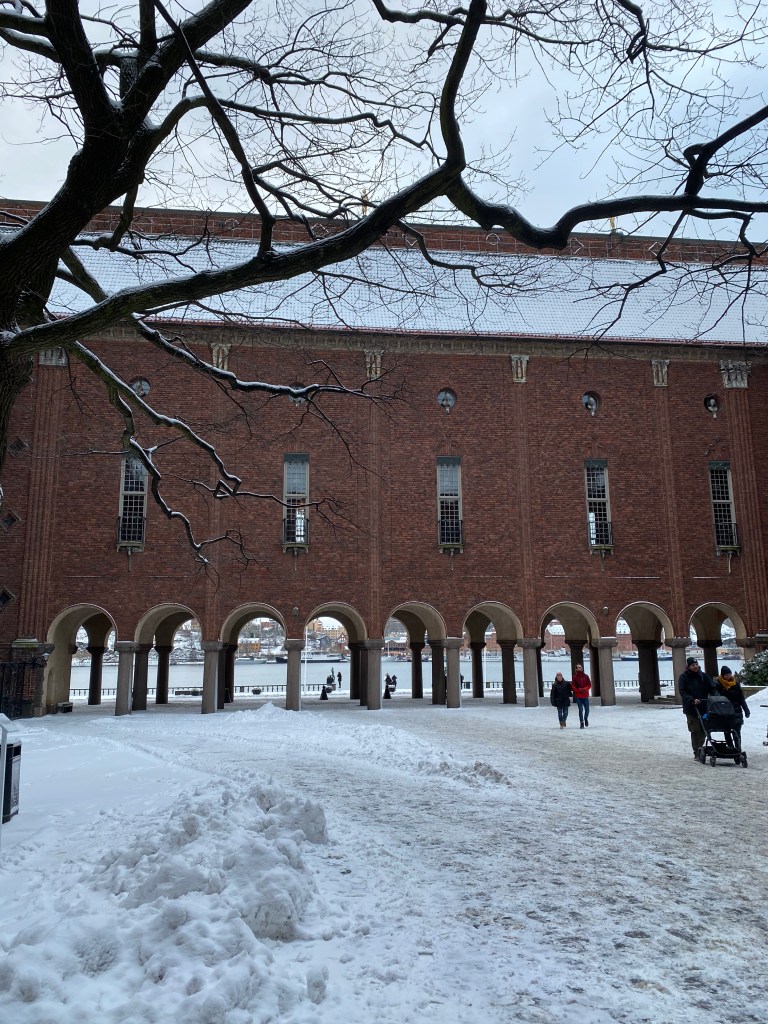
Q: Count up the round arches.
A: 9